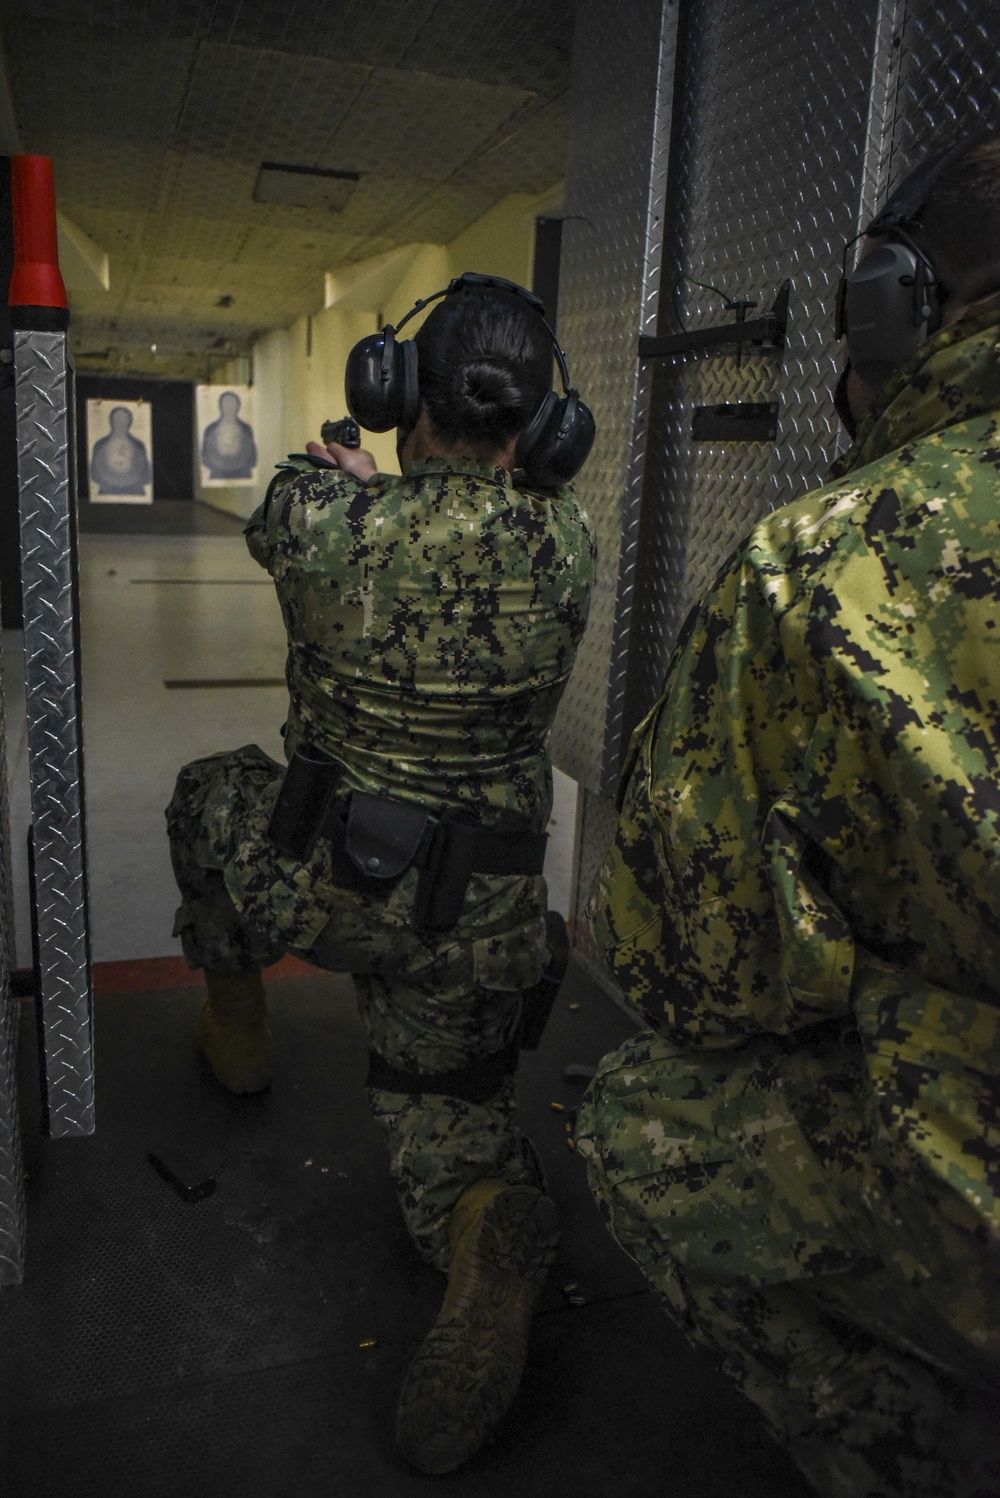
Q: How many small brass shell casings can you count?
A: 7